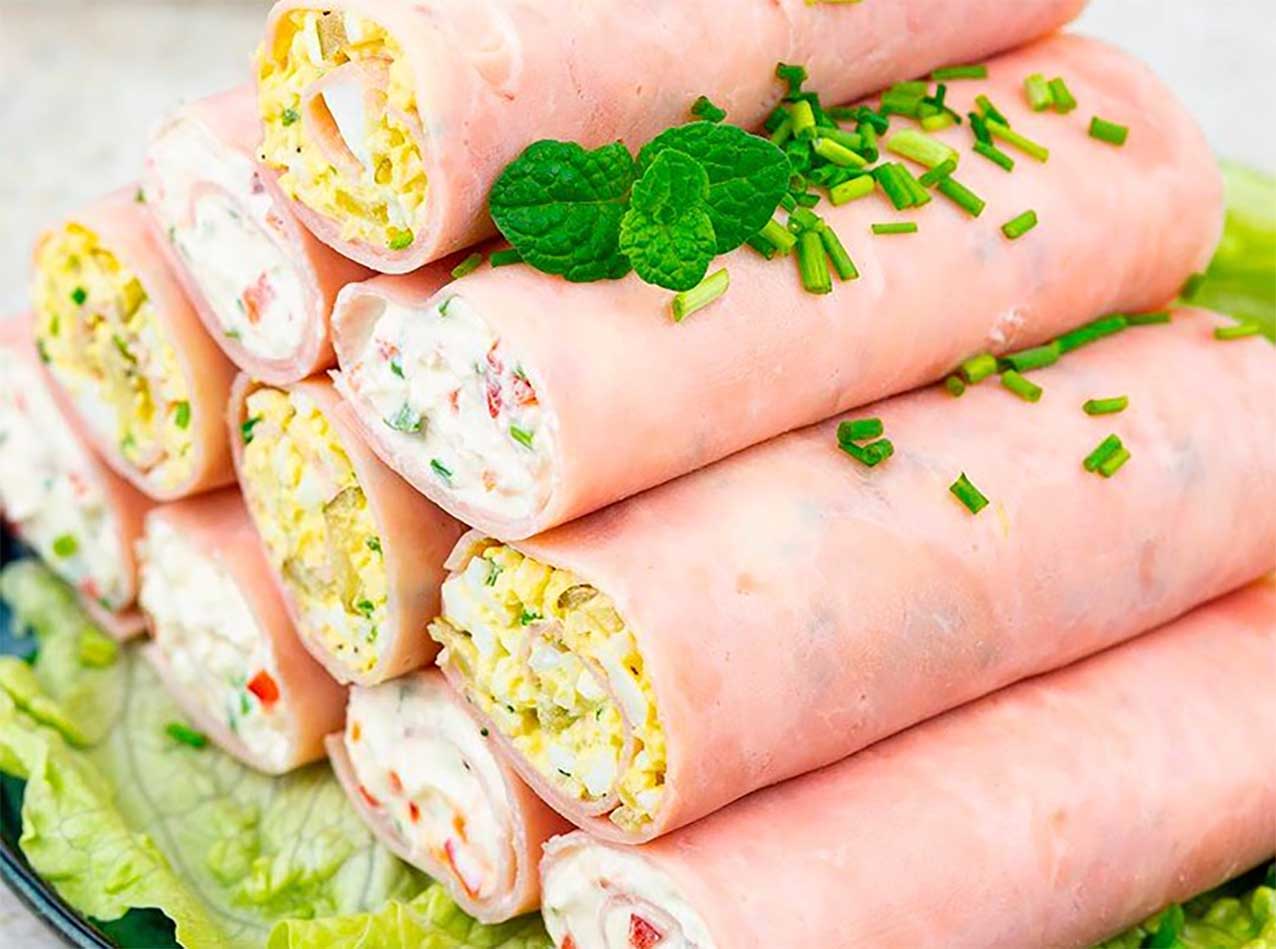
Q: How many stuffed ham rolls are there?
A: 10